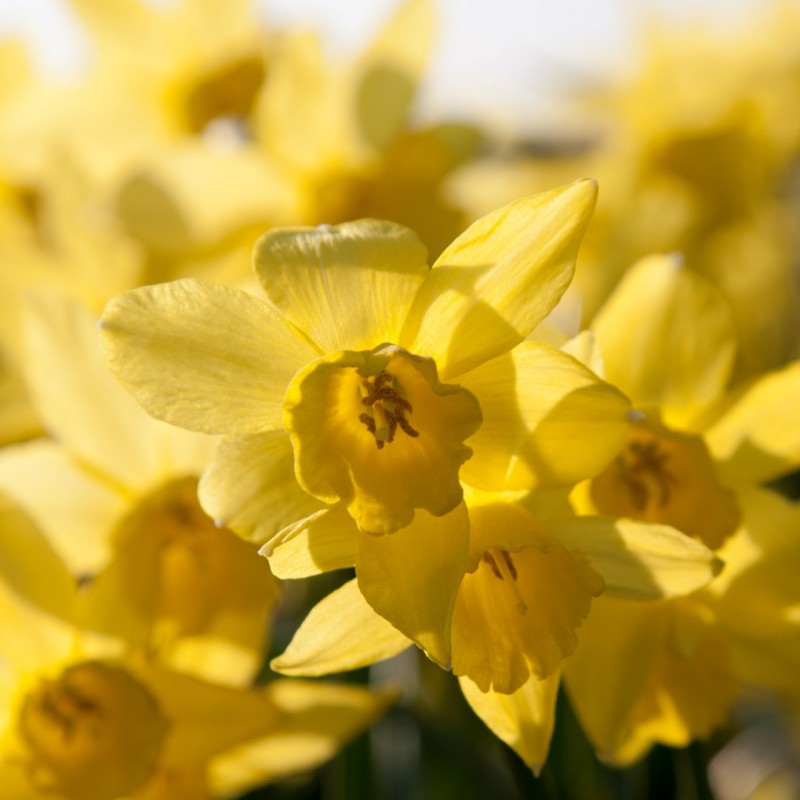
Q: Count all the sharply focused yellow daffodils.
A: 2